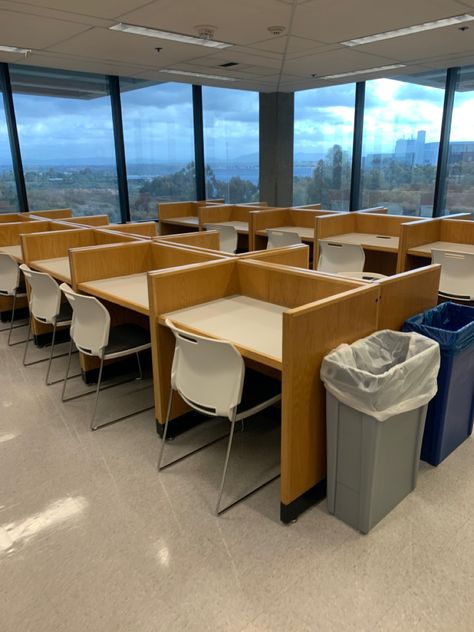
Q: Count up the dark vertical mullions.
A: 5